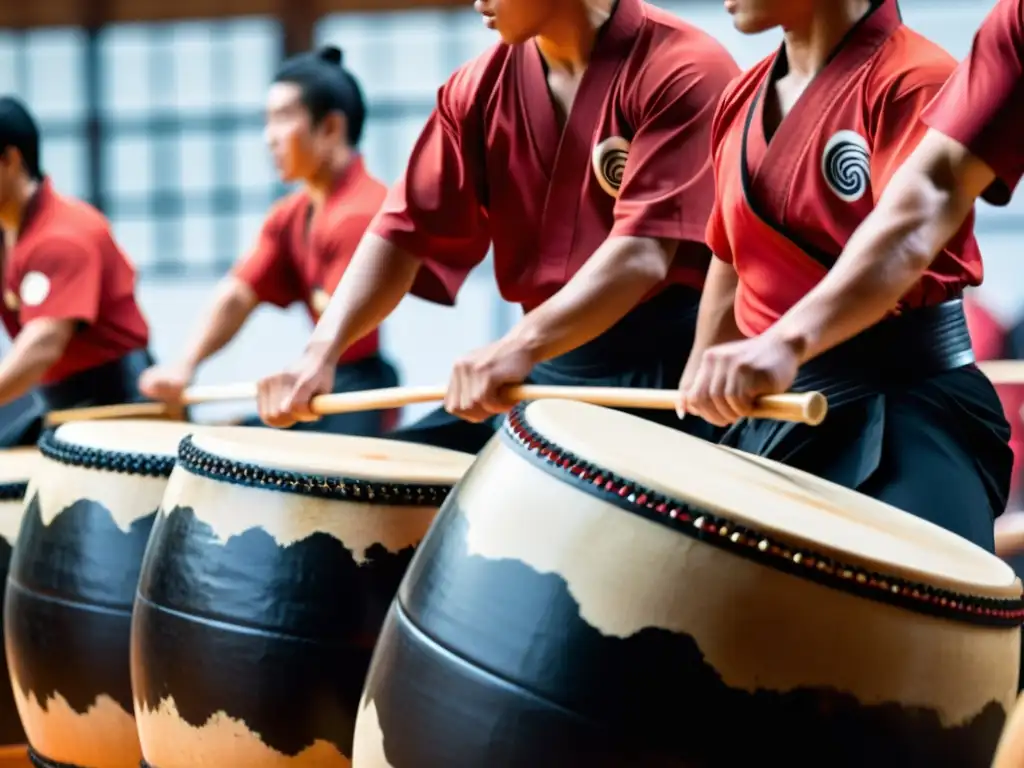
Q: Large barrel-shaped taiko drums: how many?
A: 4